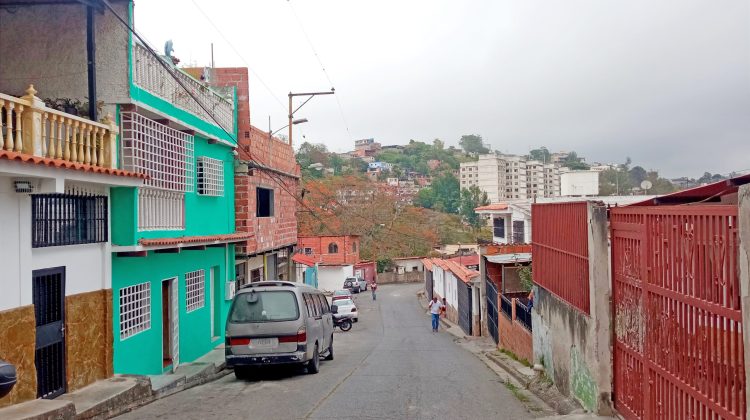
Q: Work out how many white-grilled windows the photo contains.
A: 4